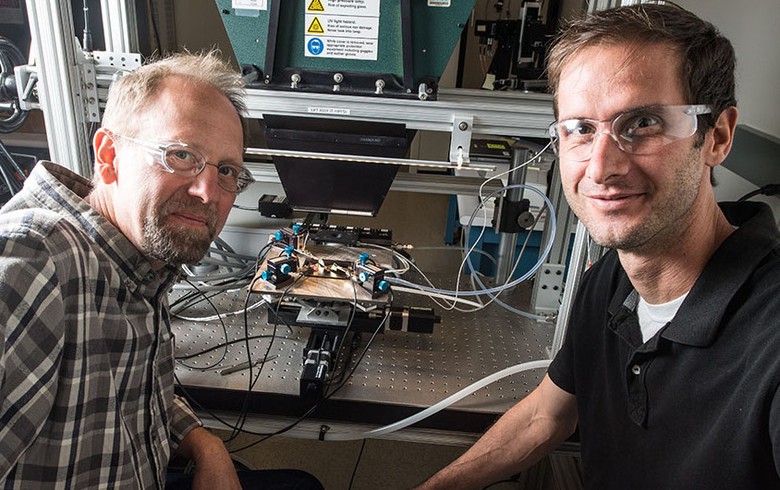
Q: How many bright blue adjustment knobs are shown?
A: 8